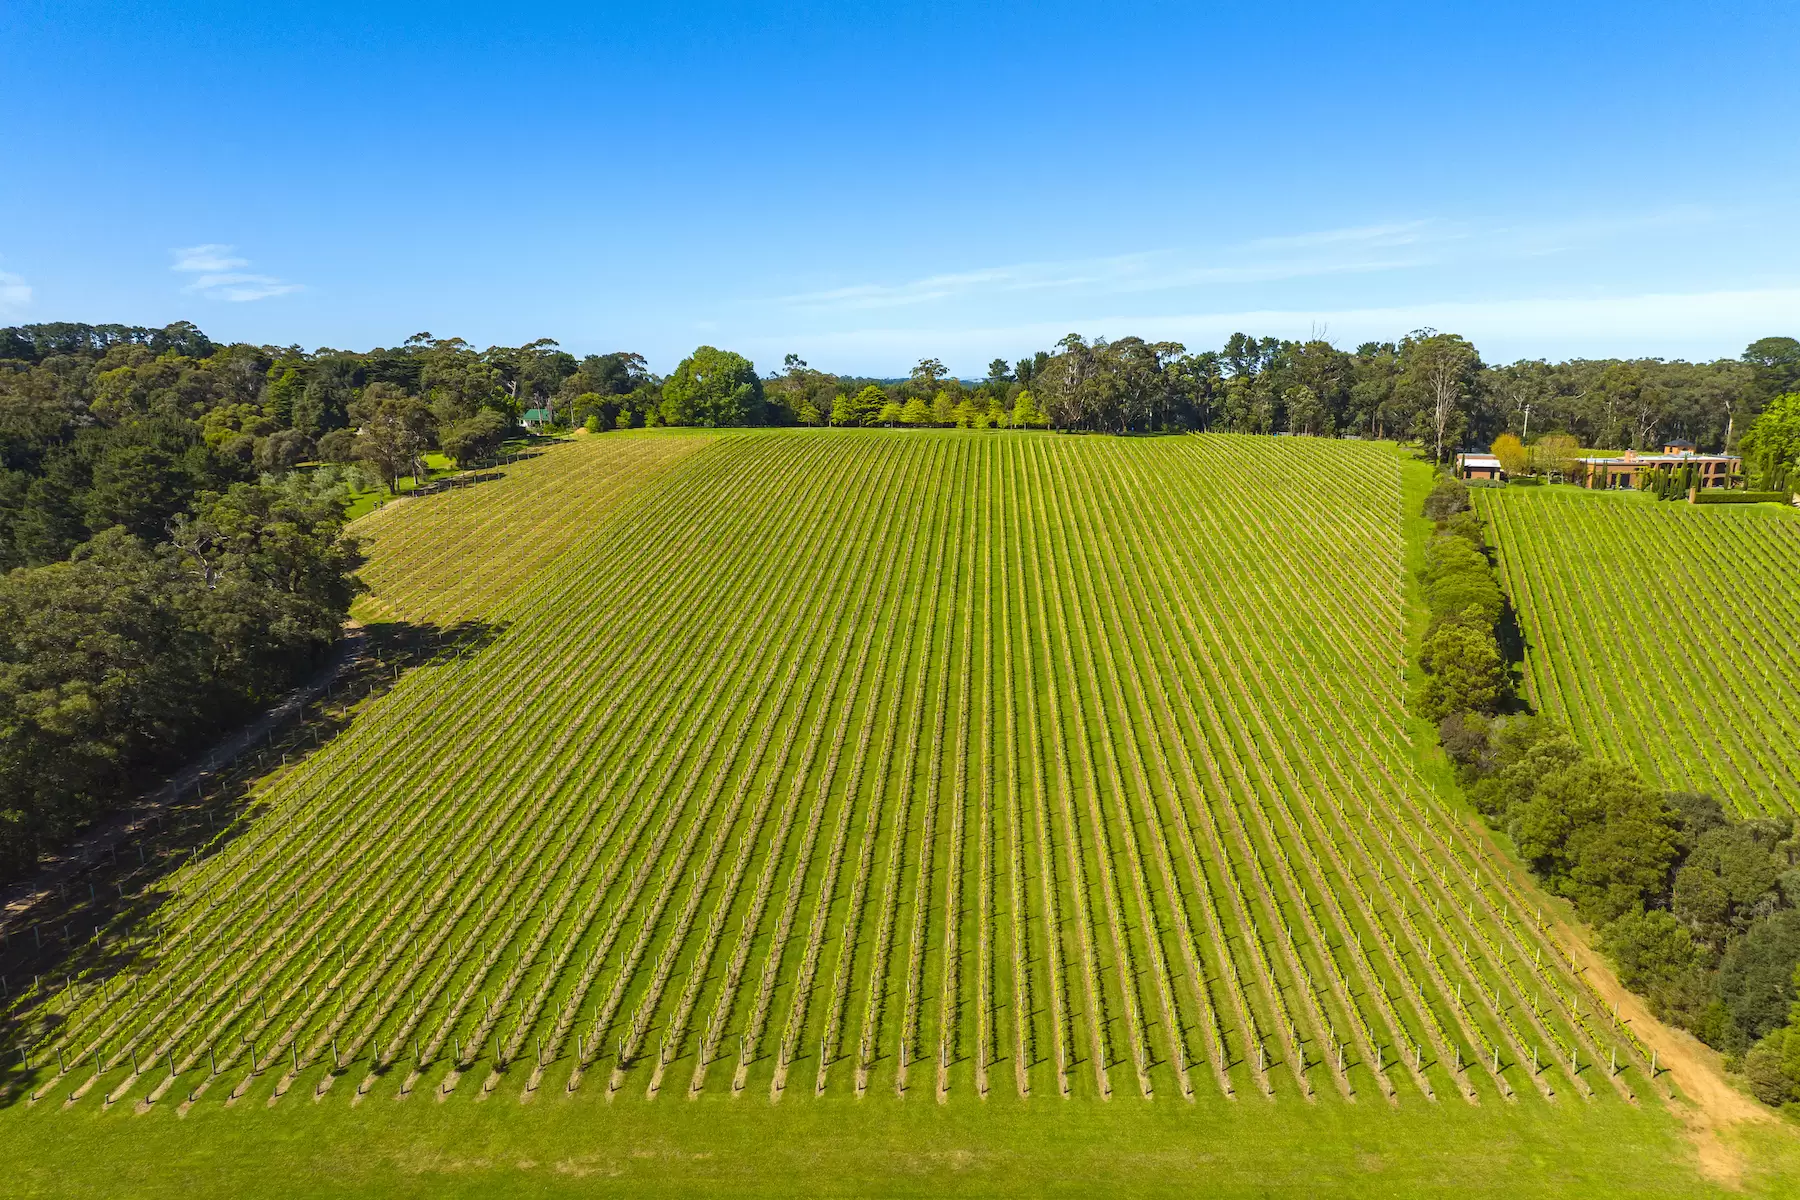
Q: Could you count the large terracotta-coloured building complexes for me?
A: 1